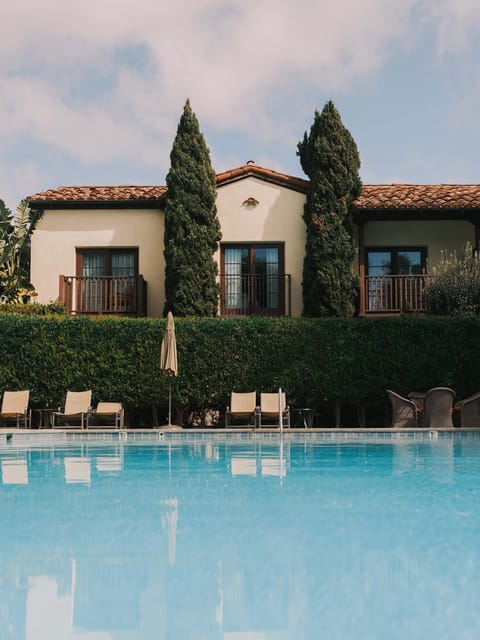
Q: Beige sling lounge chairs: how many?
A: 5